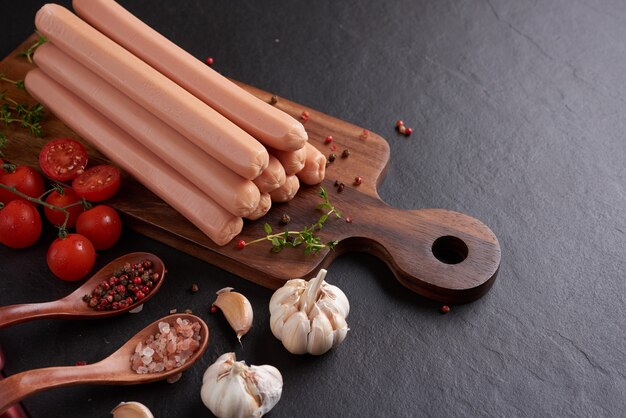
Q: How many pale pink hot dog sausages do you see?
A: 9